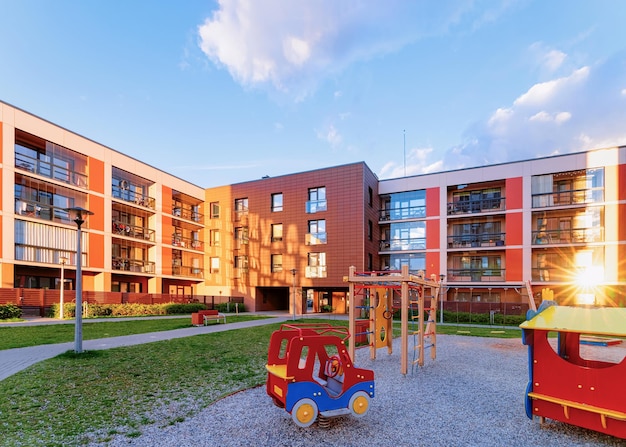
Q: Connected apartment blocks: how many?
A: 3